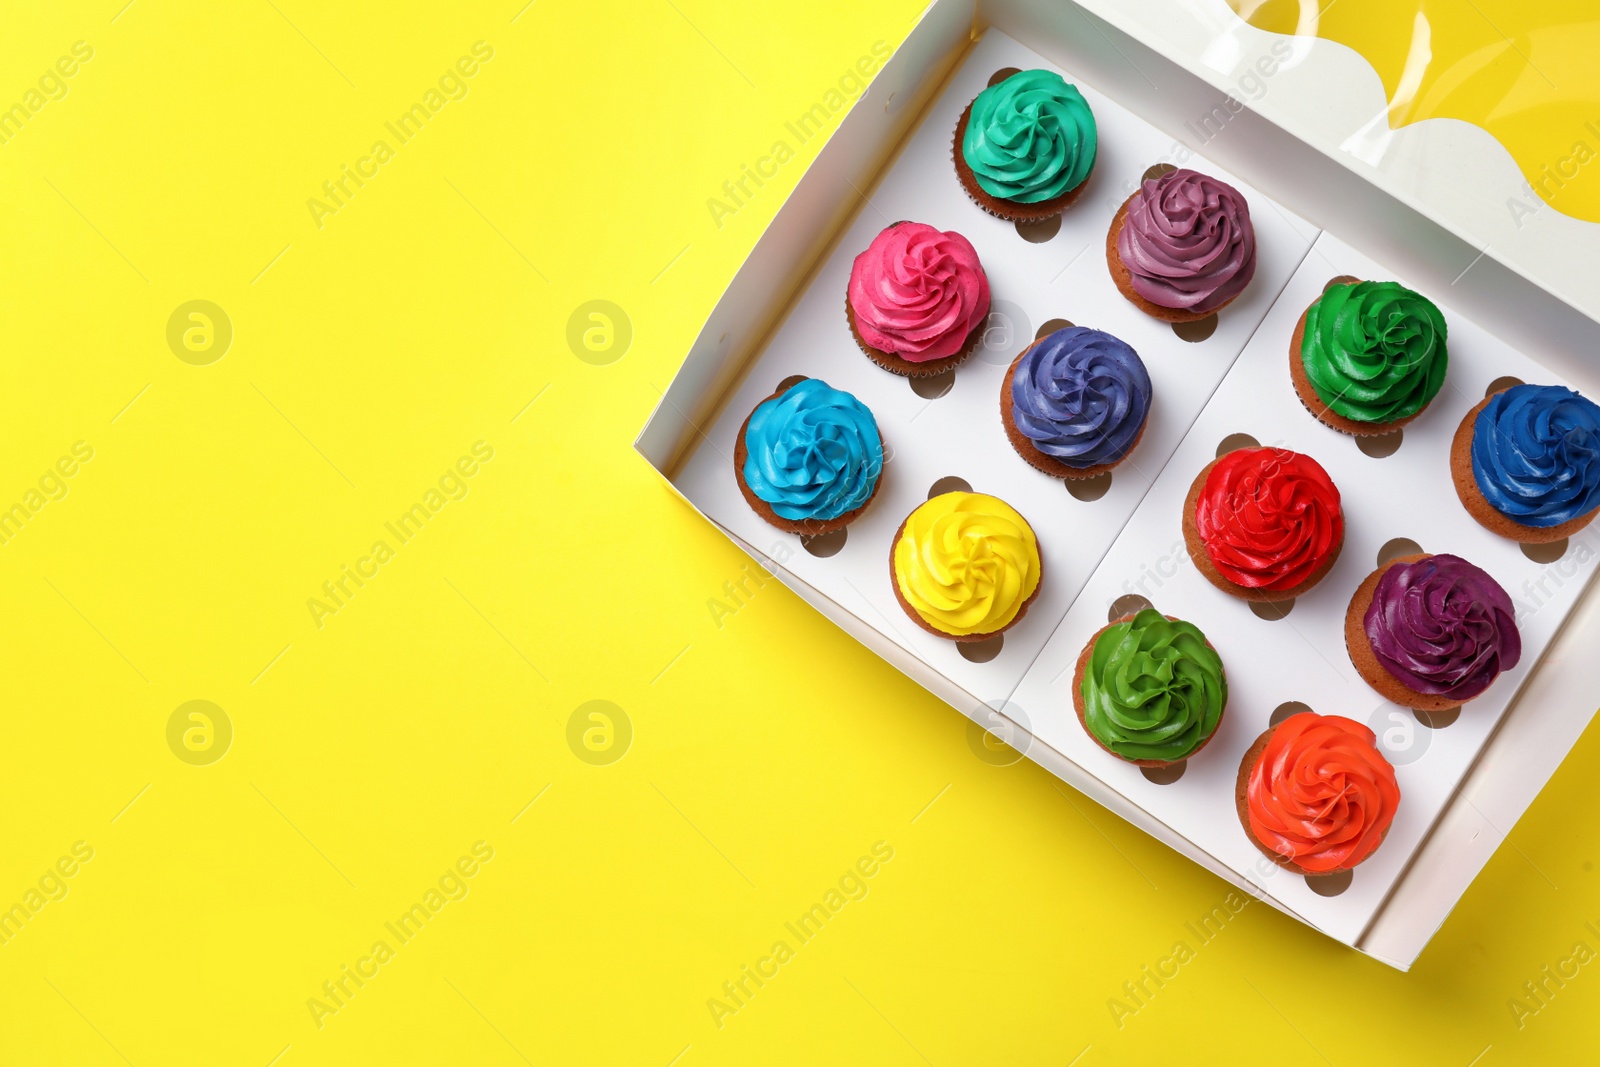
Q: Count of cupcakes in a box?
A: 12